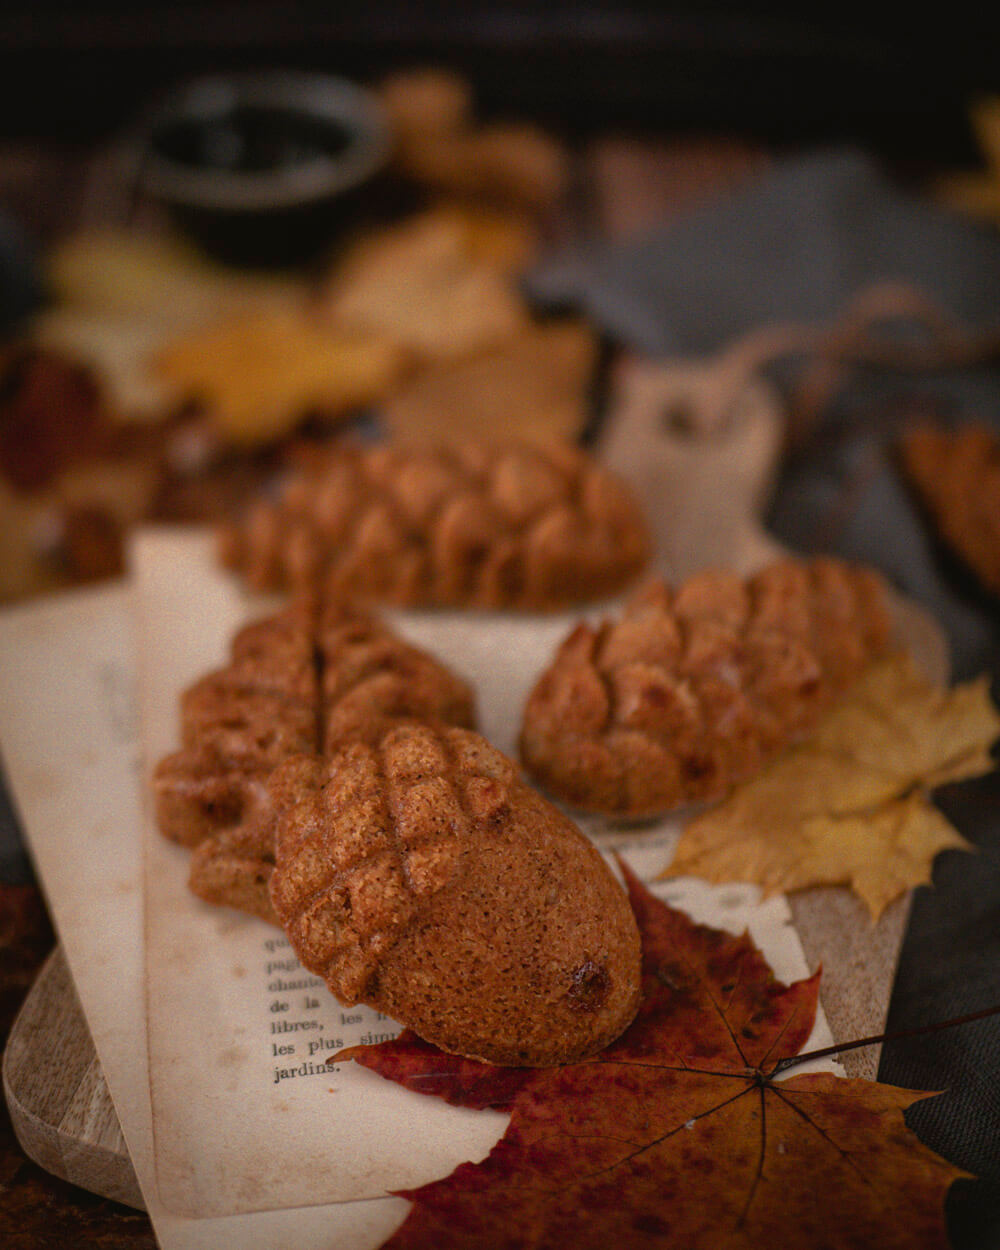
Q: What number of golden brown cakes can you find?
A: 4